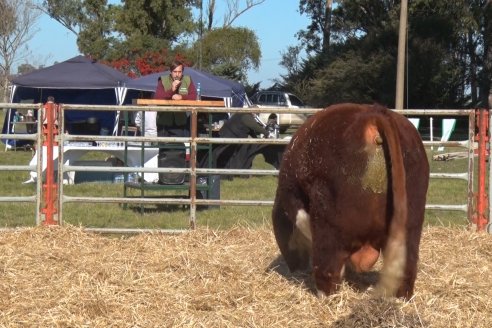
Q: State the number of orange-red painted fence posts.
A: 2